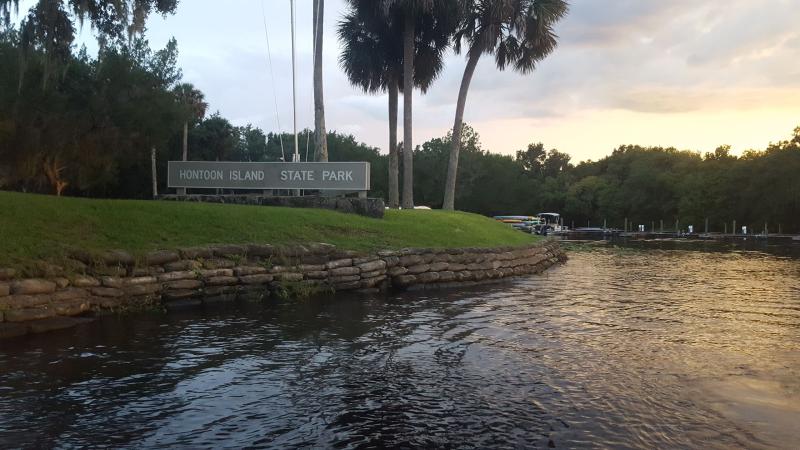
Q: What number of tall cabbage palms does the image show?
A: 4